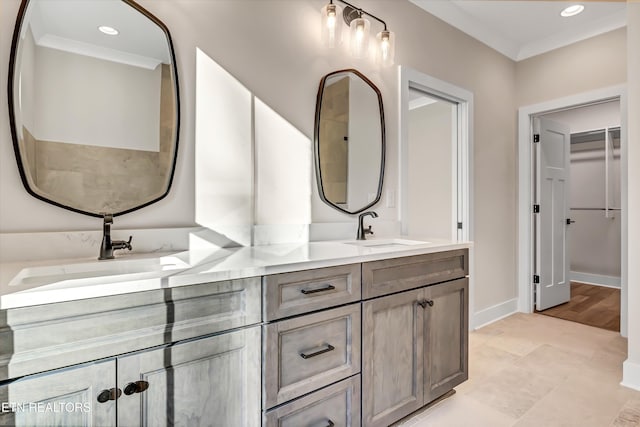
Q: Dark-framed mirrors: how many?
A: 2